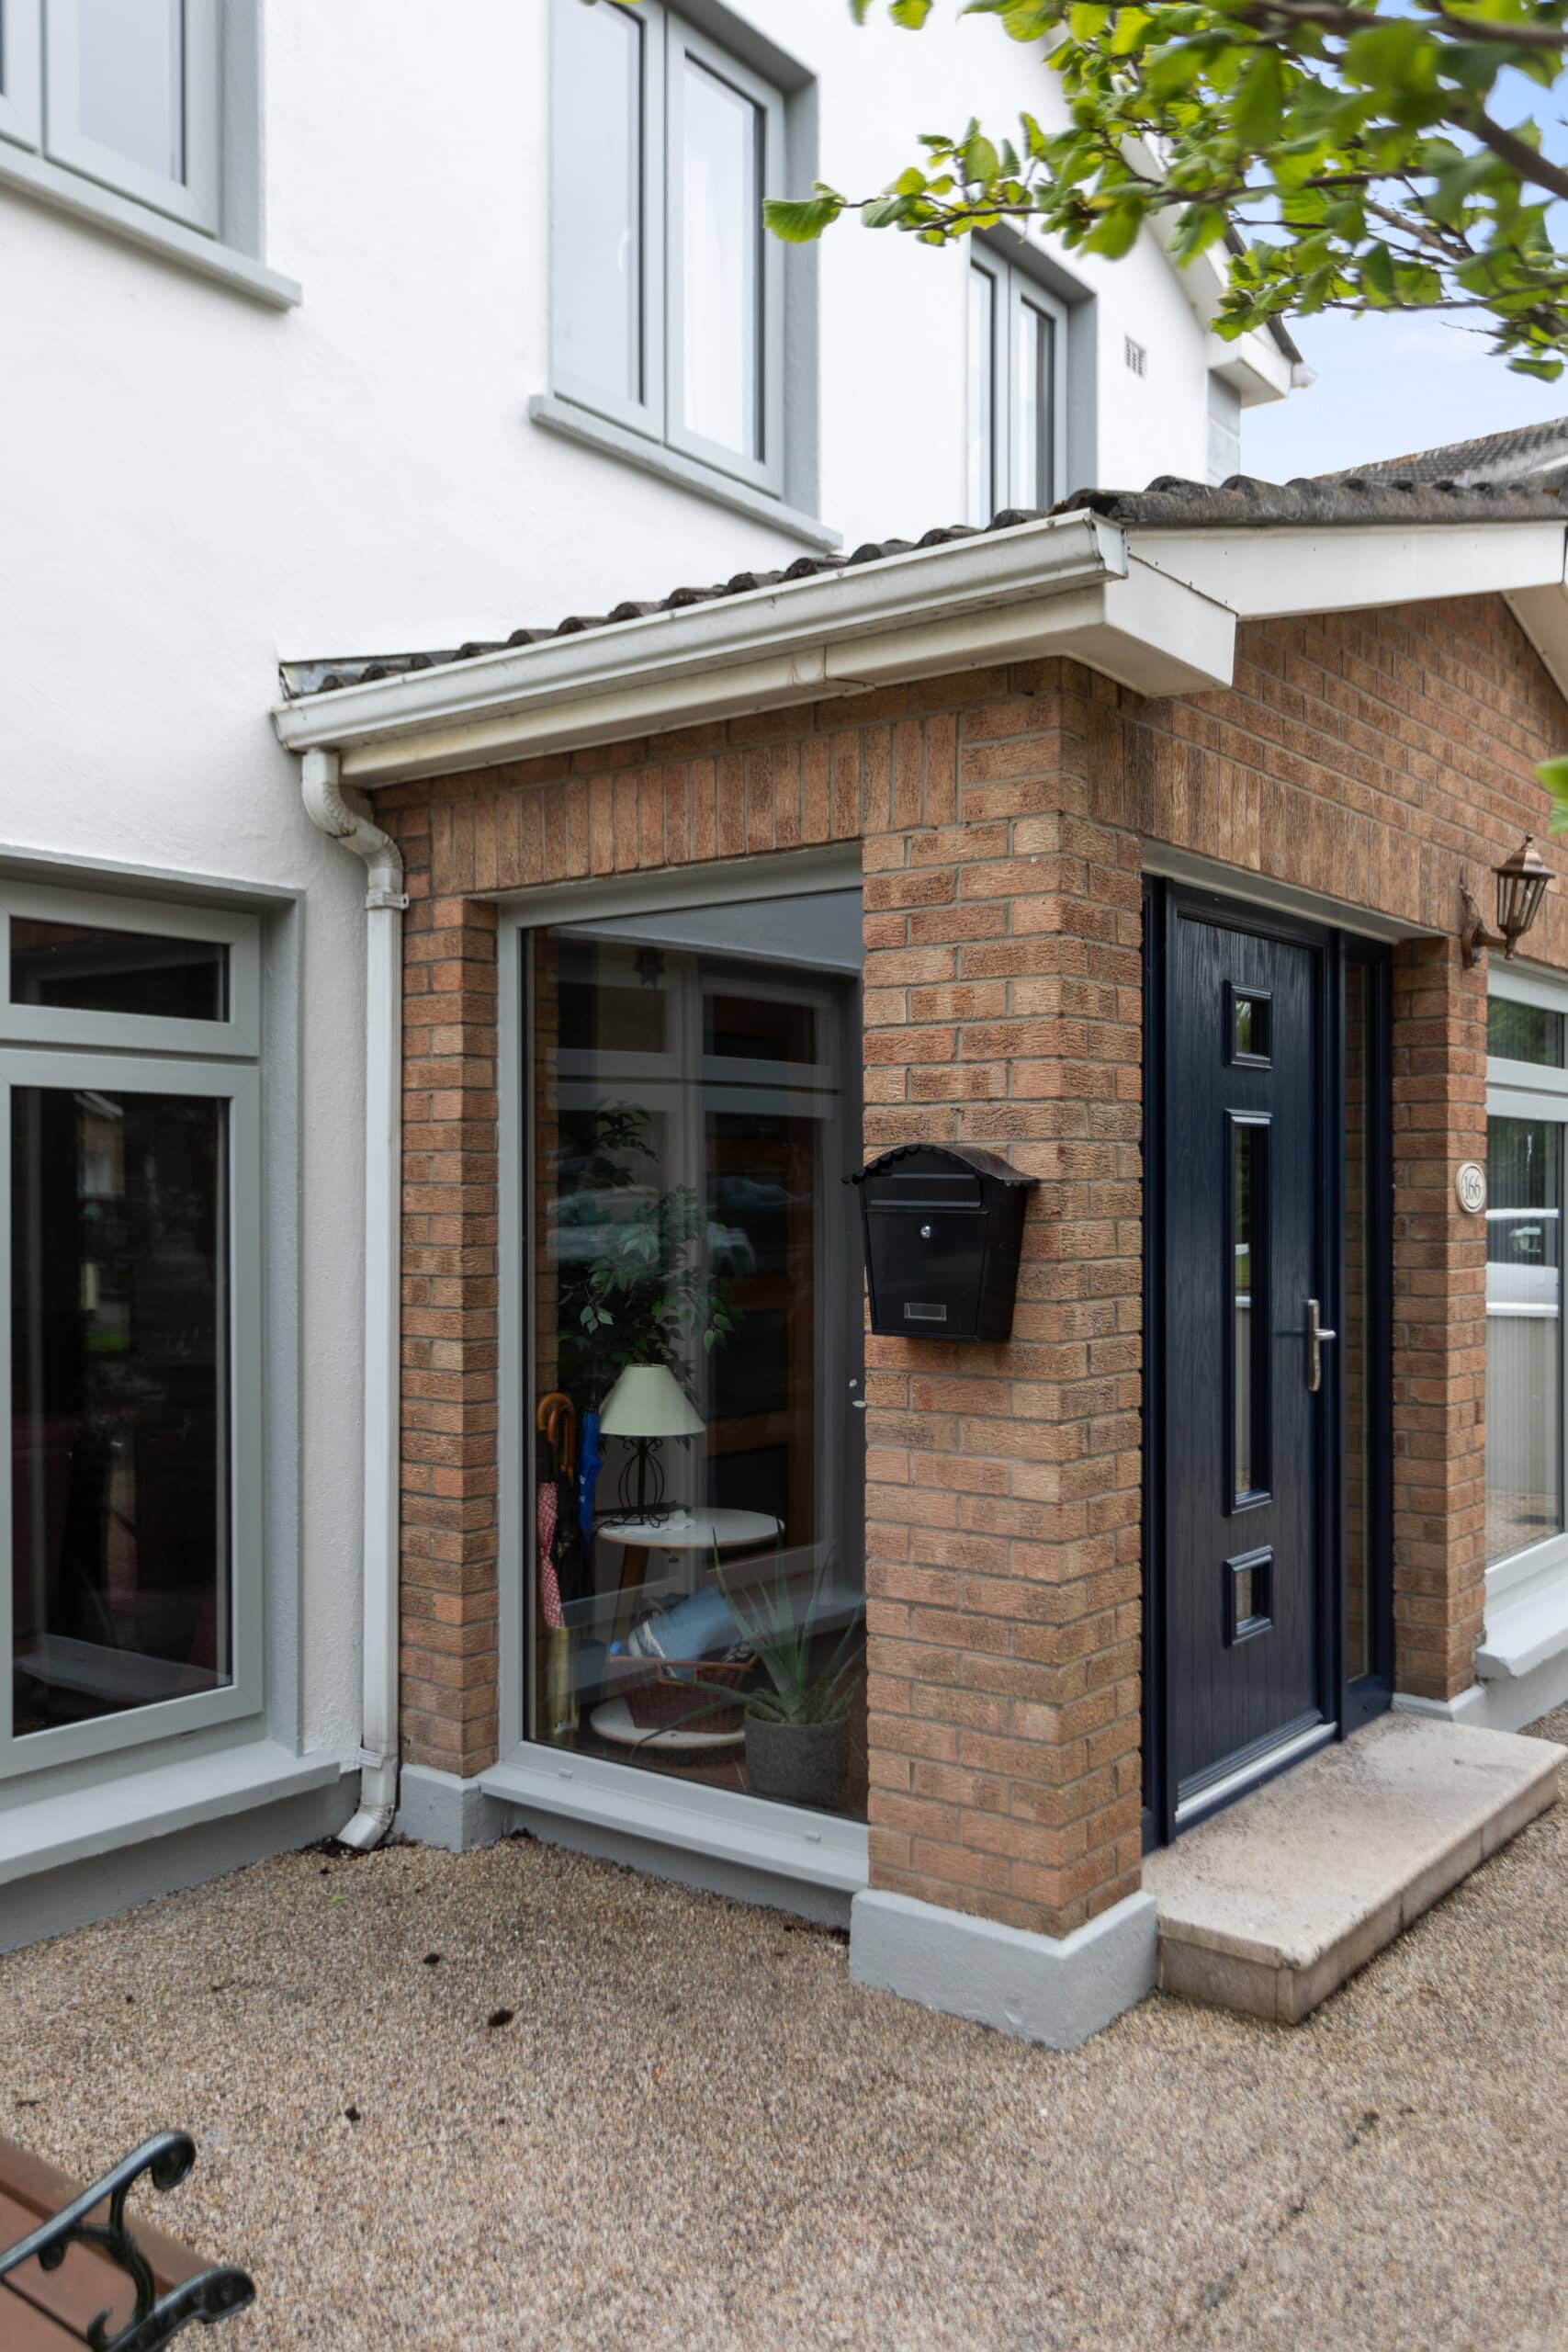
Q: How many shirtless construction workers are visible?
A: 0